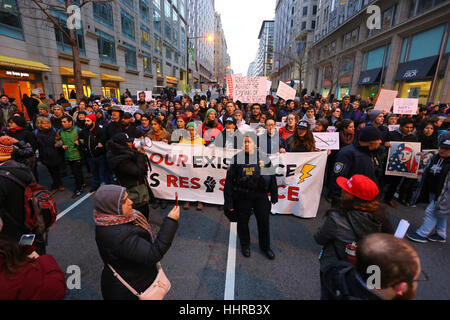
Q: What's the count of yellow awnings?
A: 3